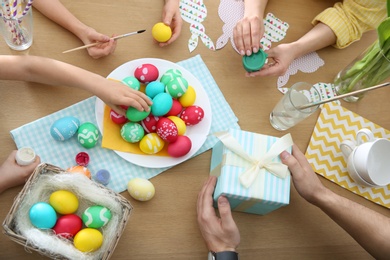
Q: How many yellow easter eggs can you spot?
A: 7